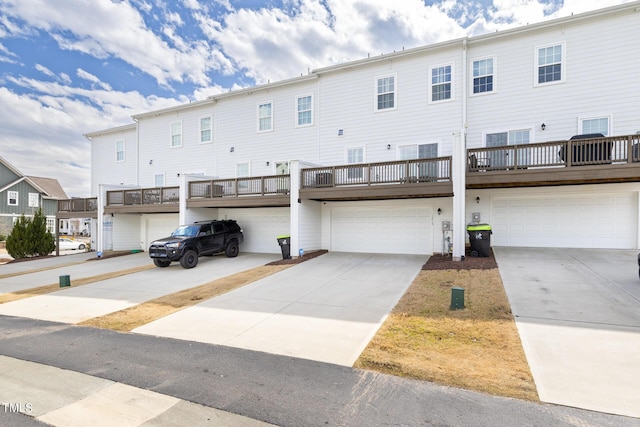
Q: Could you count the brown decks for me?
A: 5